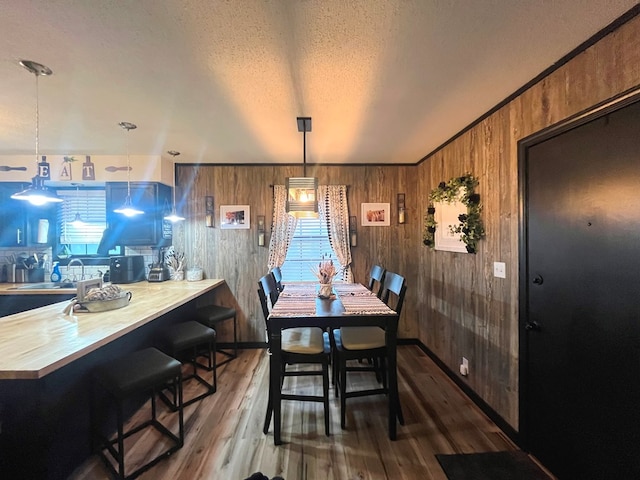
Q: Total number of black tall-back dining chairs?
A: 4